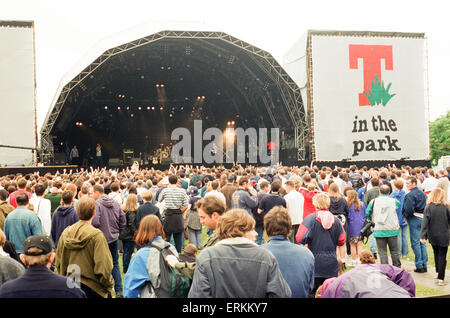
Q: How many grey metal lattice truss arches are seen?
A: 1